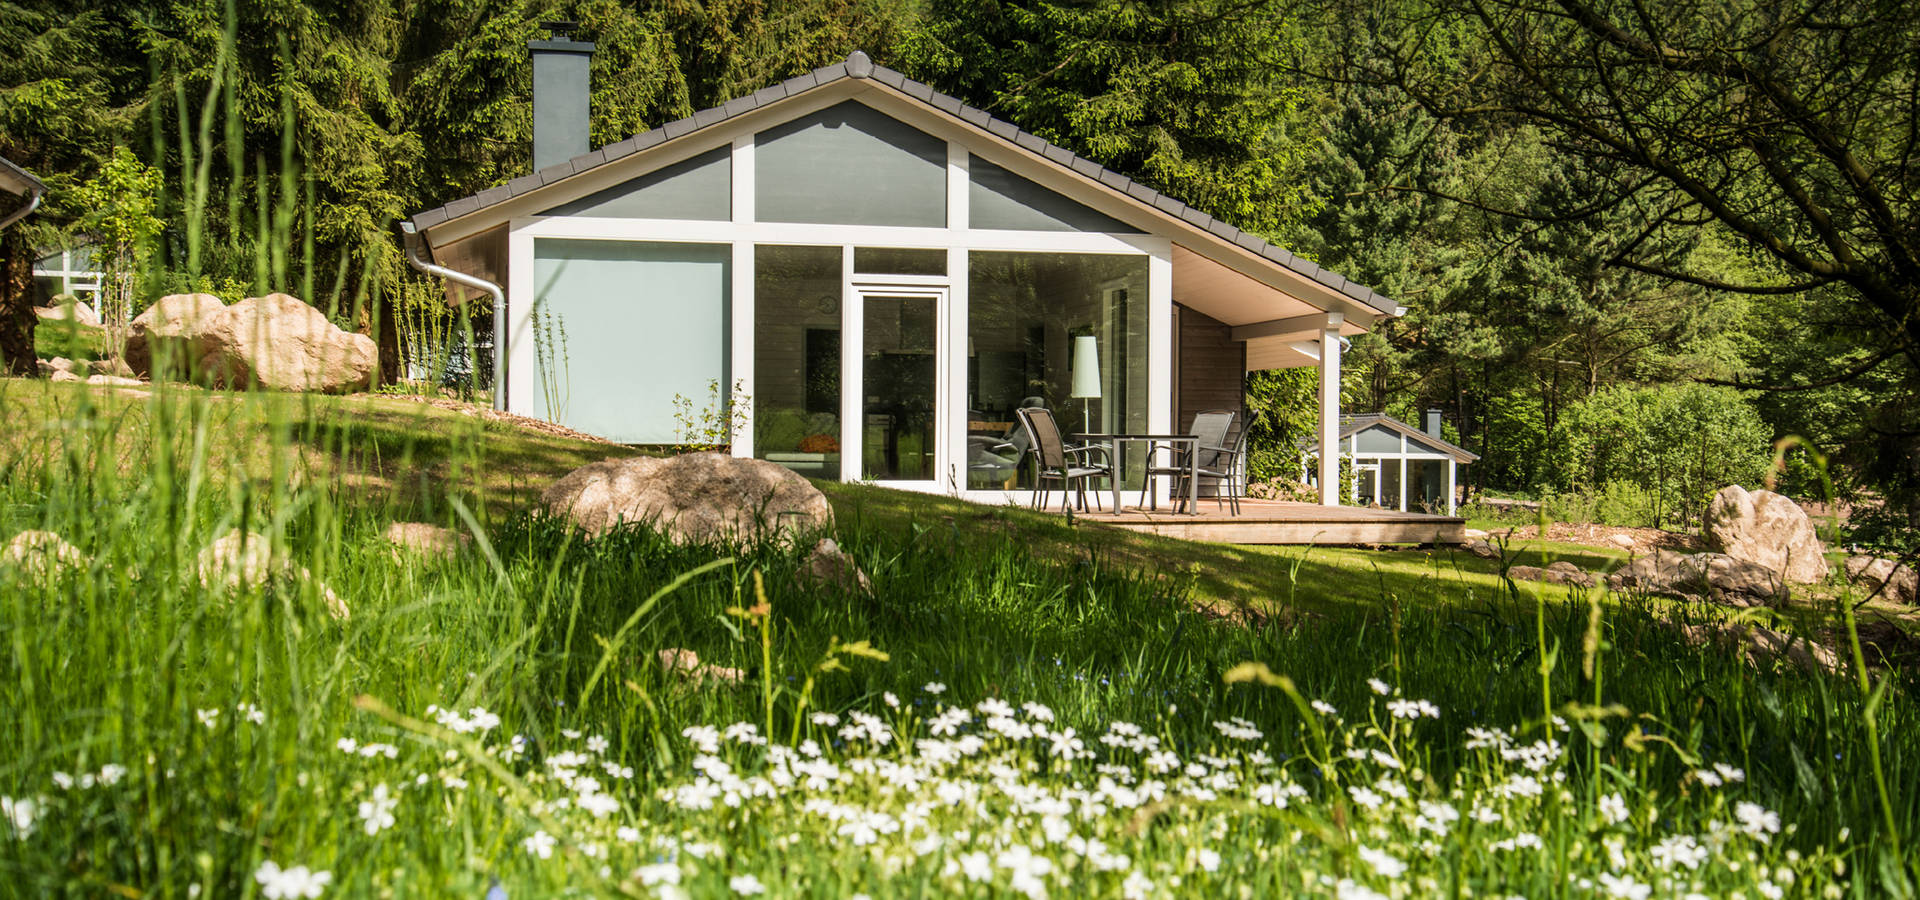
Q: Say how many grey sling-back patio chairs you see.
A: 4